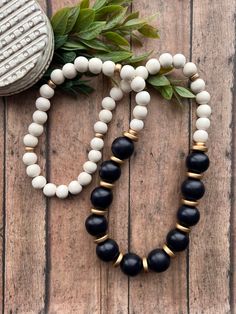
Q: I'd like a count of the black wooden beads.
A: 11